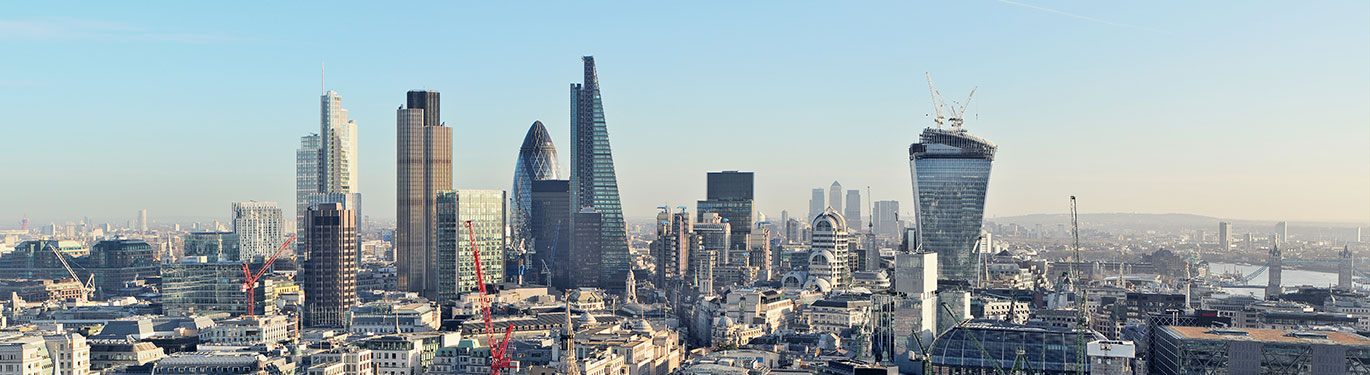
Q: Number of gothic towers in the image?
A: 2